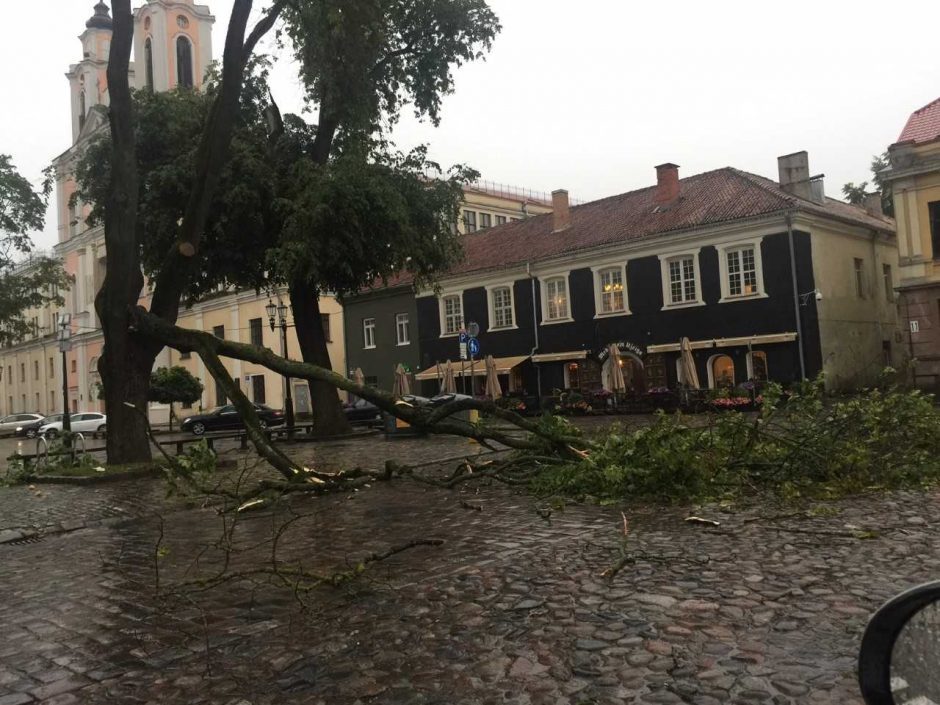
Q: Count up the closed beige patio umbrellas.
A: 6